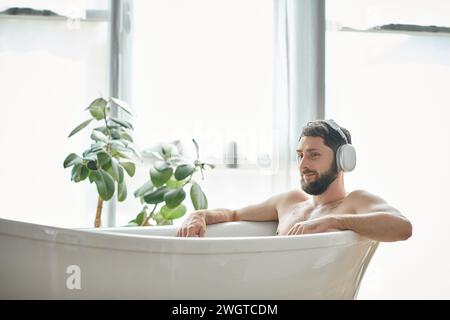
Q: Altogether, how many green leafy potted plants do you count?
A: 2